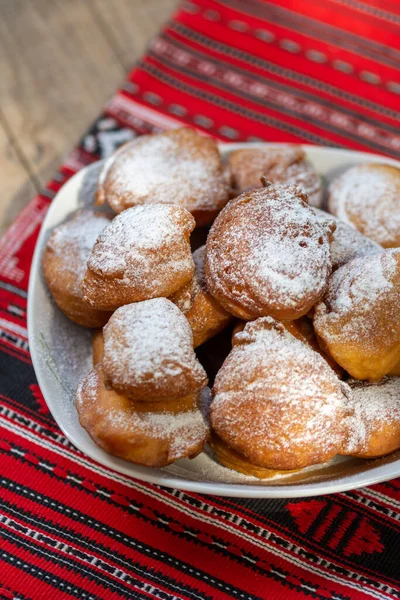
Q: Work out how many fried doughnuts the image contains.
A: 13